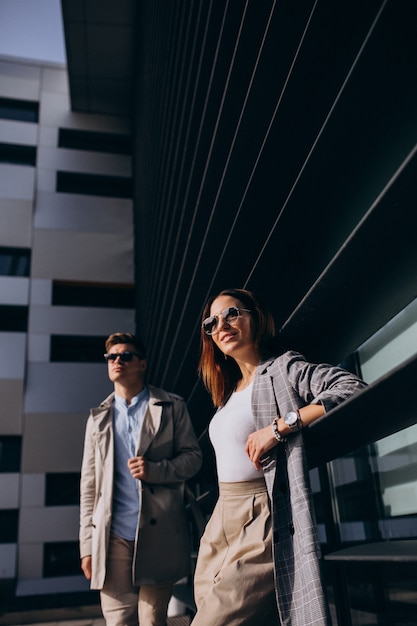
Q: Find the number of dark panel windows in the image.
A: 12